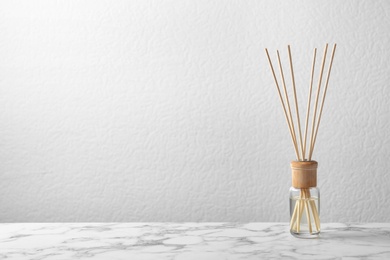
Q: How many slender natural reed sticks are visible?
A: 6